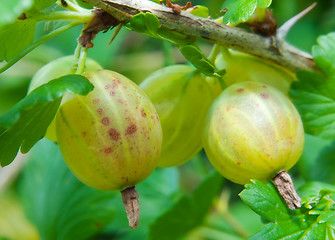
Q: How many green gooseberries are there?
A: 5